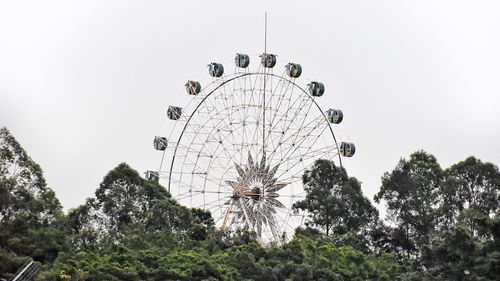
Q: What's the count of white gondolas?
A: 0